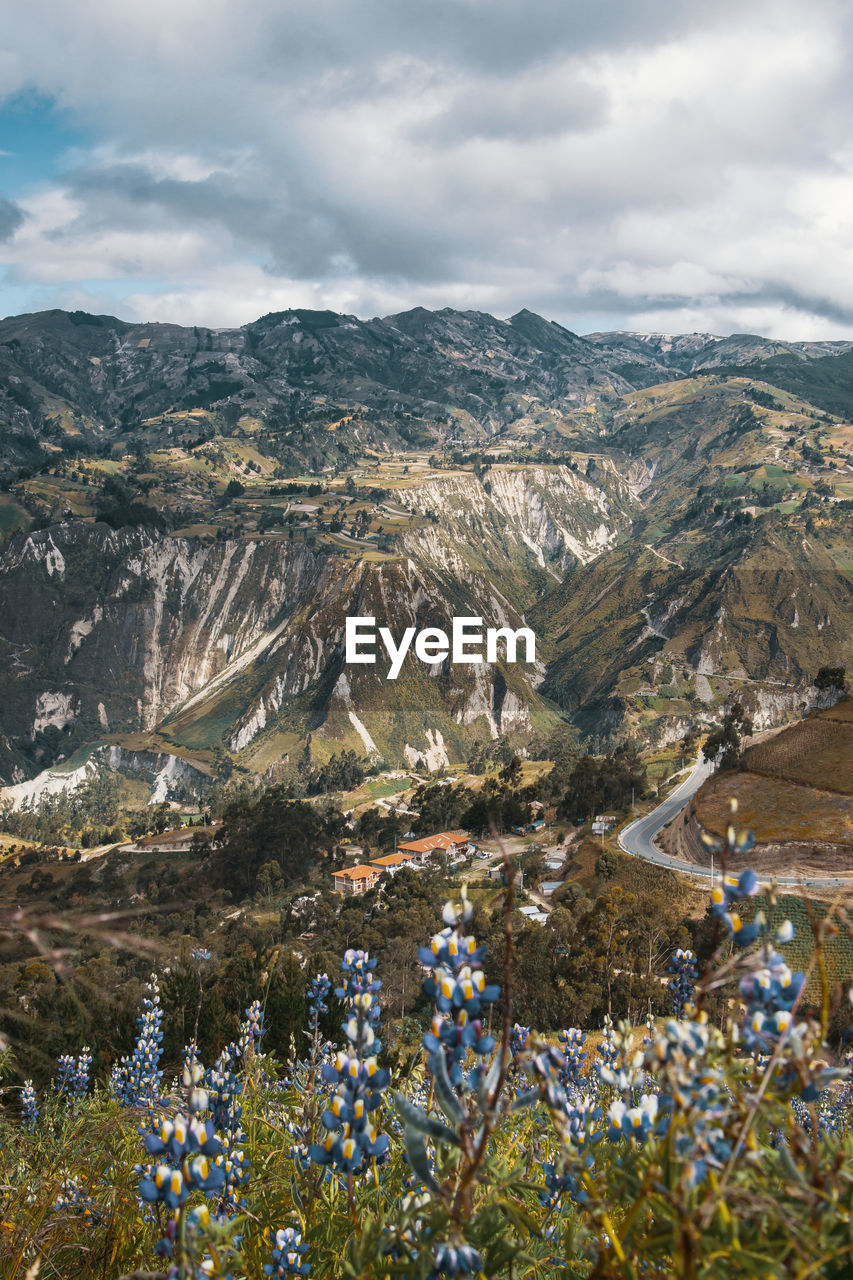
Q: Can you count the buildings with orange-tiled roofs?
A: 3